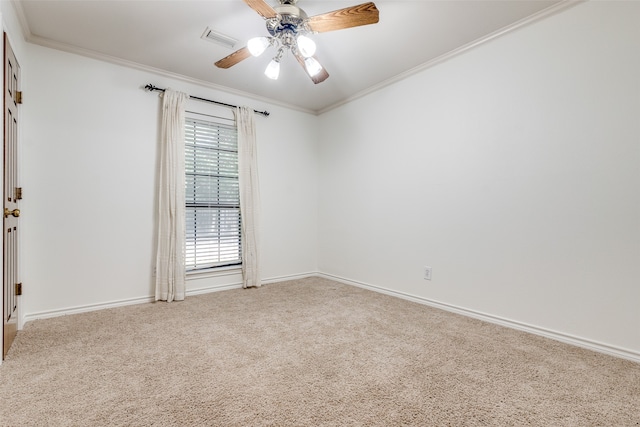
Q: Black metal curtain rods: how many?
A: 1